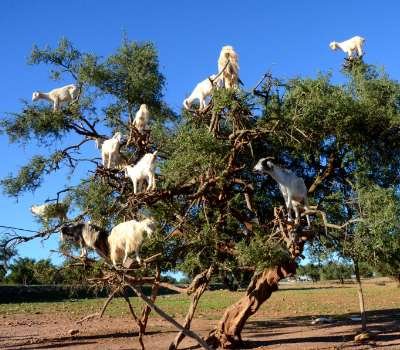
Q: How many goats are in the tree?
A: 11